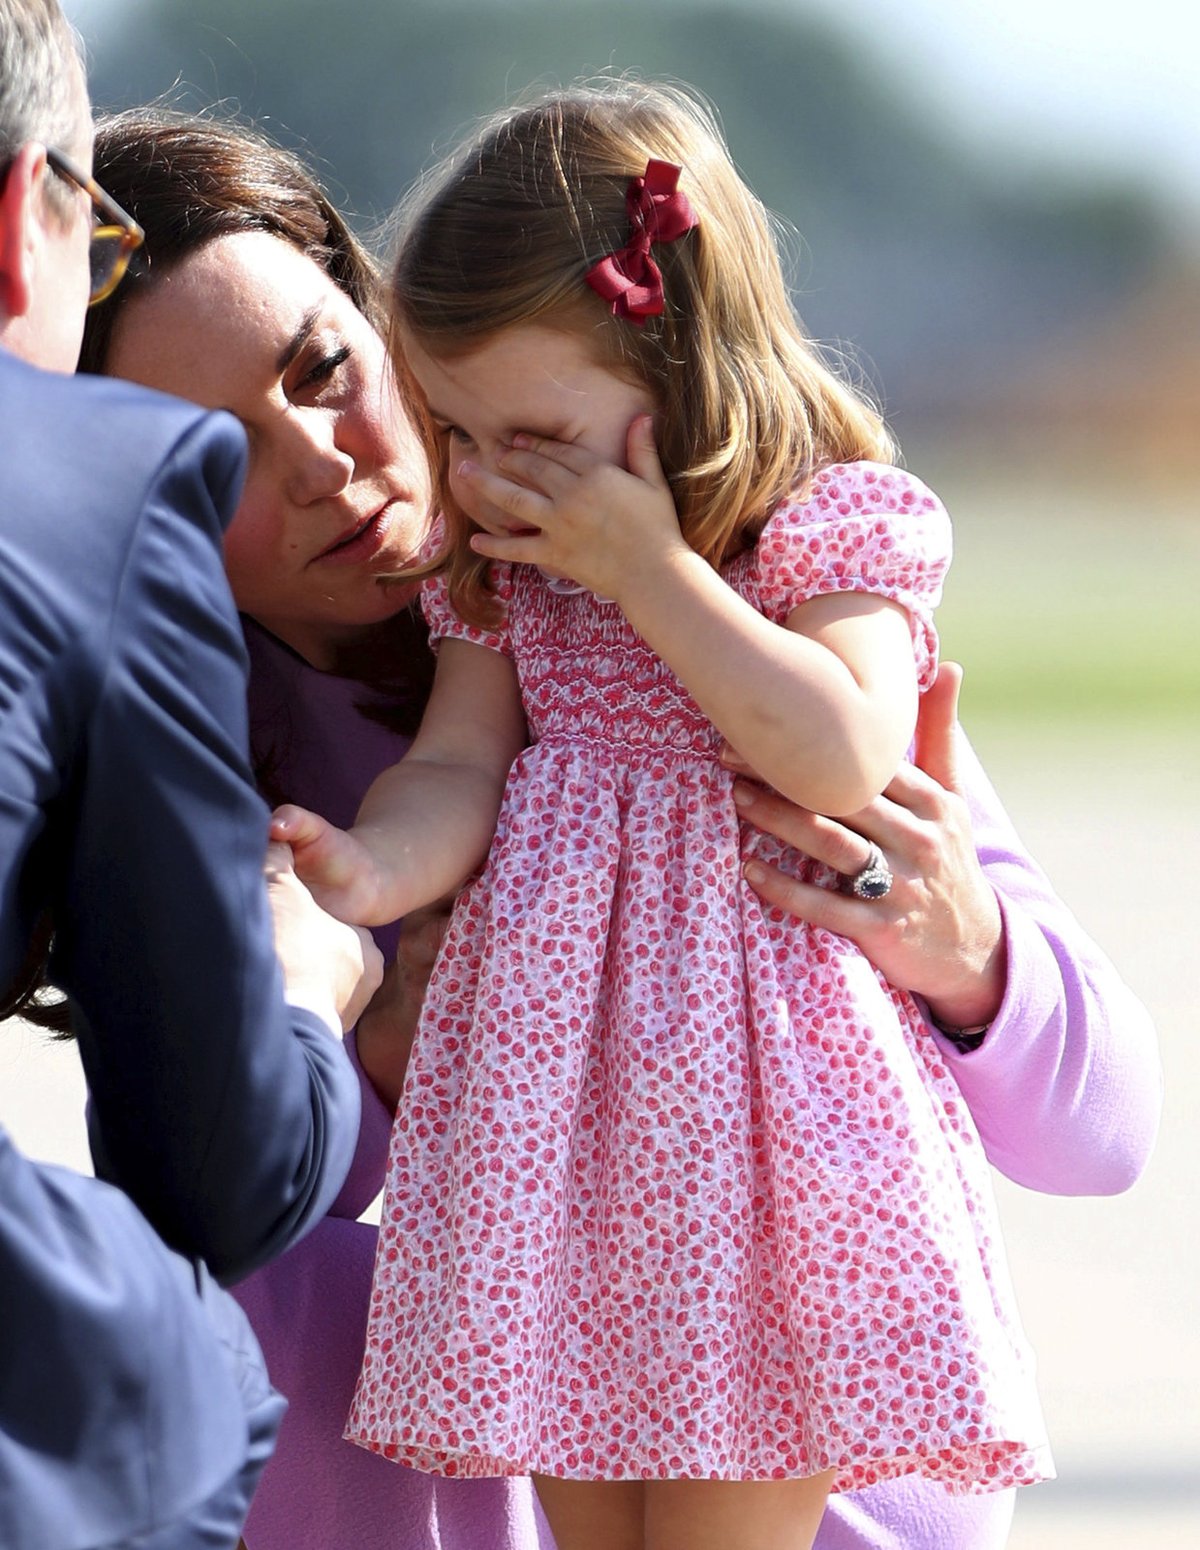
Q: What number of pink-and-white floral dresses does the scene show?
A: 1